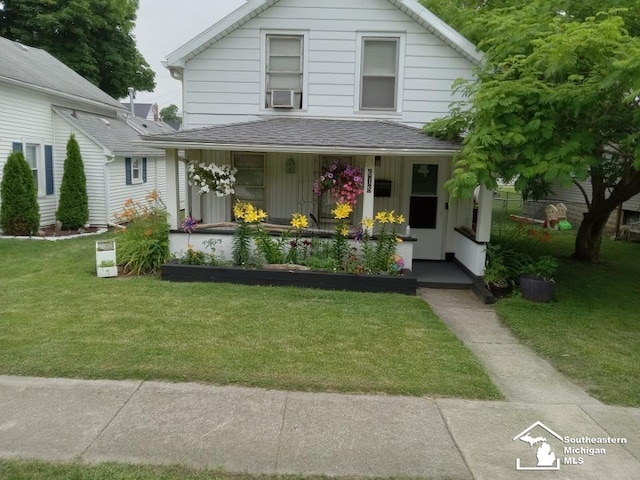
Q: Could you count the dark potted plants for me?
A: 2